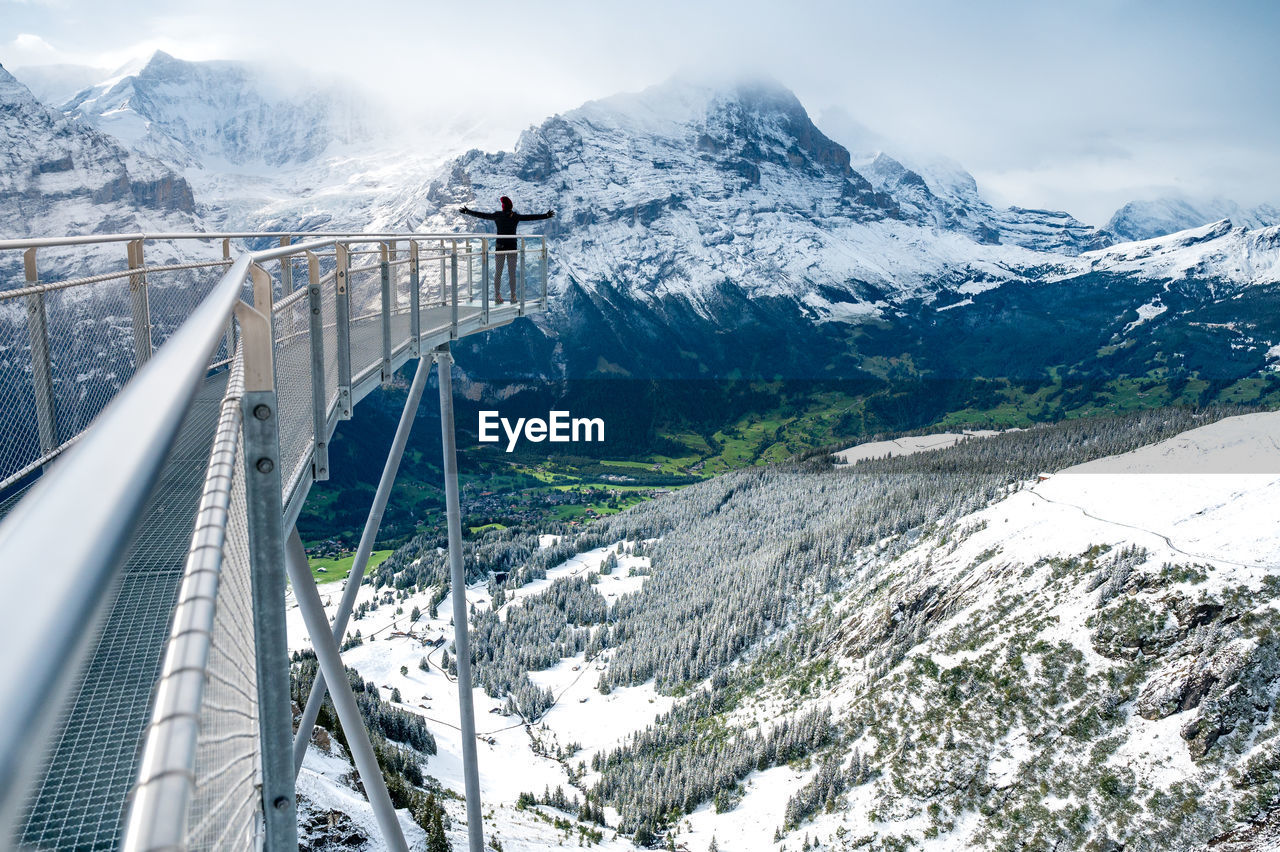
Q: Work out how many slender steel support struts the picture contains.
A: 3